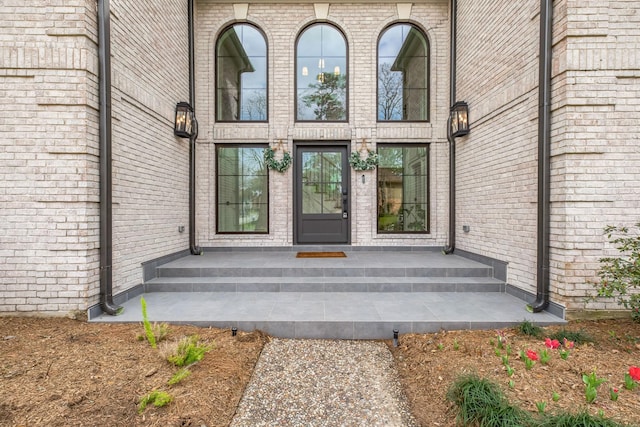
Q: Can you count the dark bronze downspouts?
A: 4